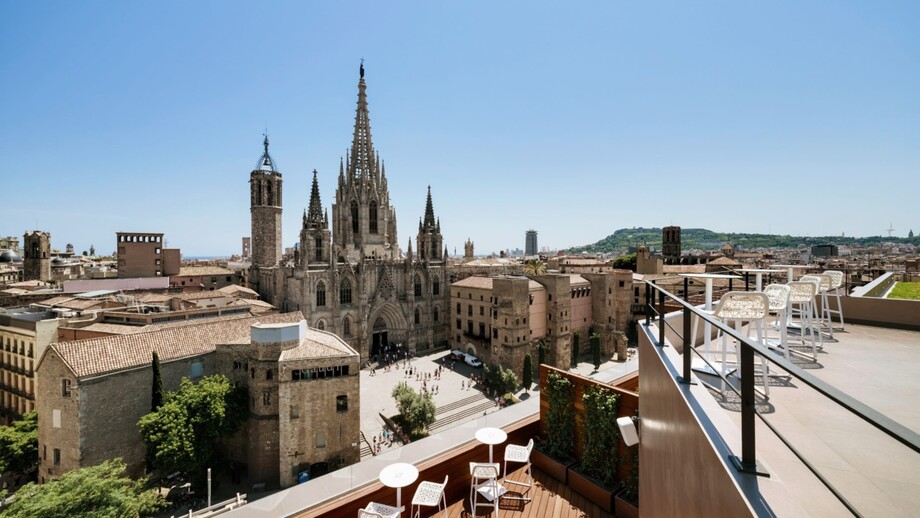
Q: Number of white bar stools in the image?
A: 10